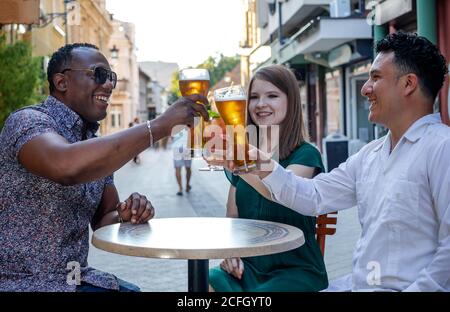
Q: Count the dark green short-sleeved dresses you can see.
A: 1